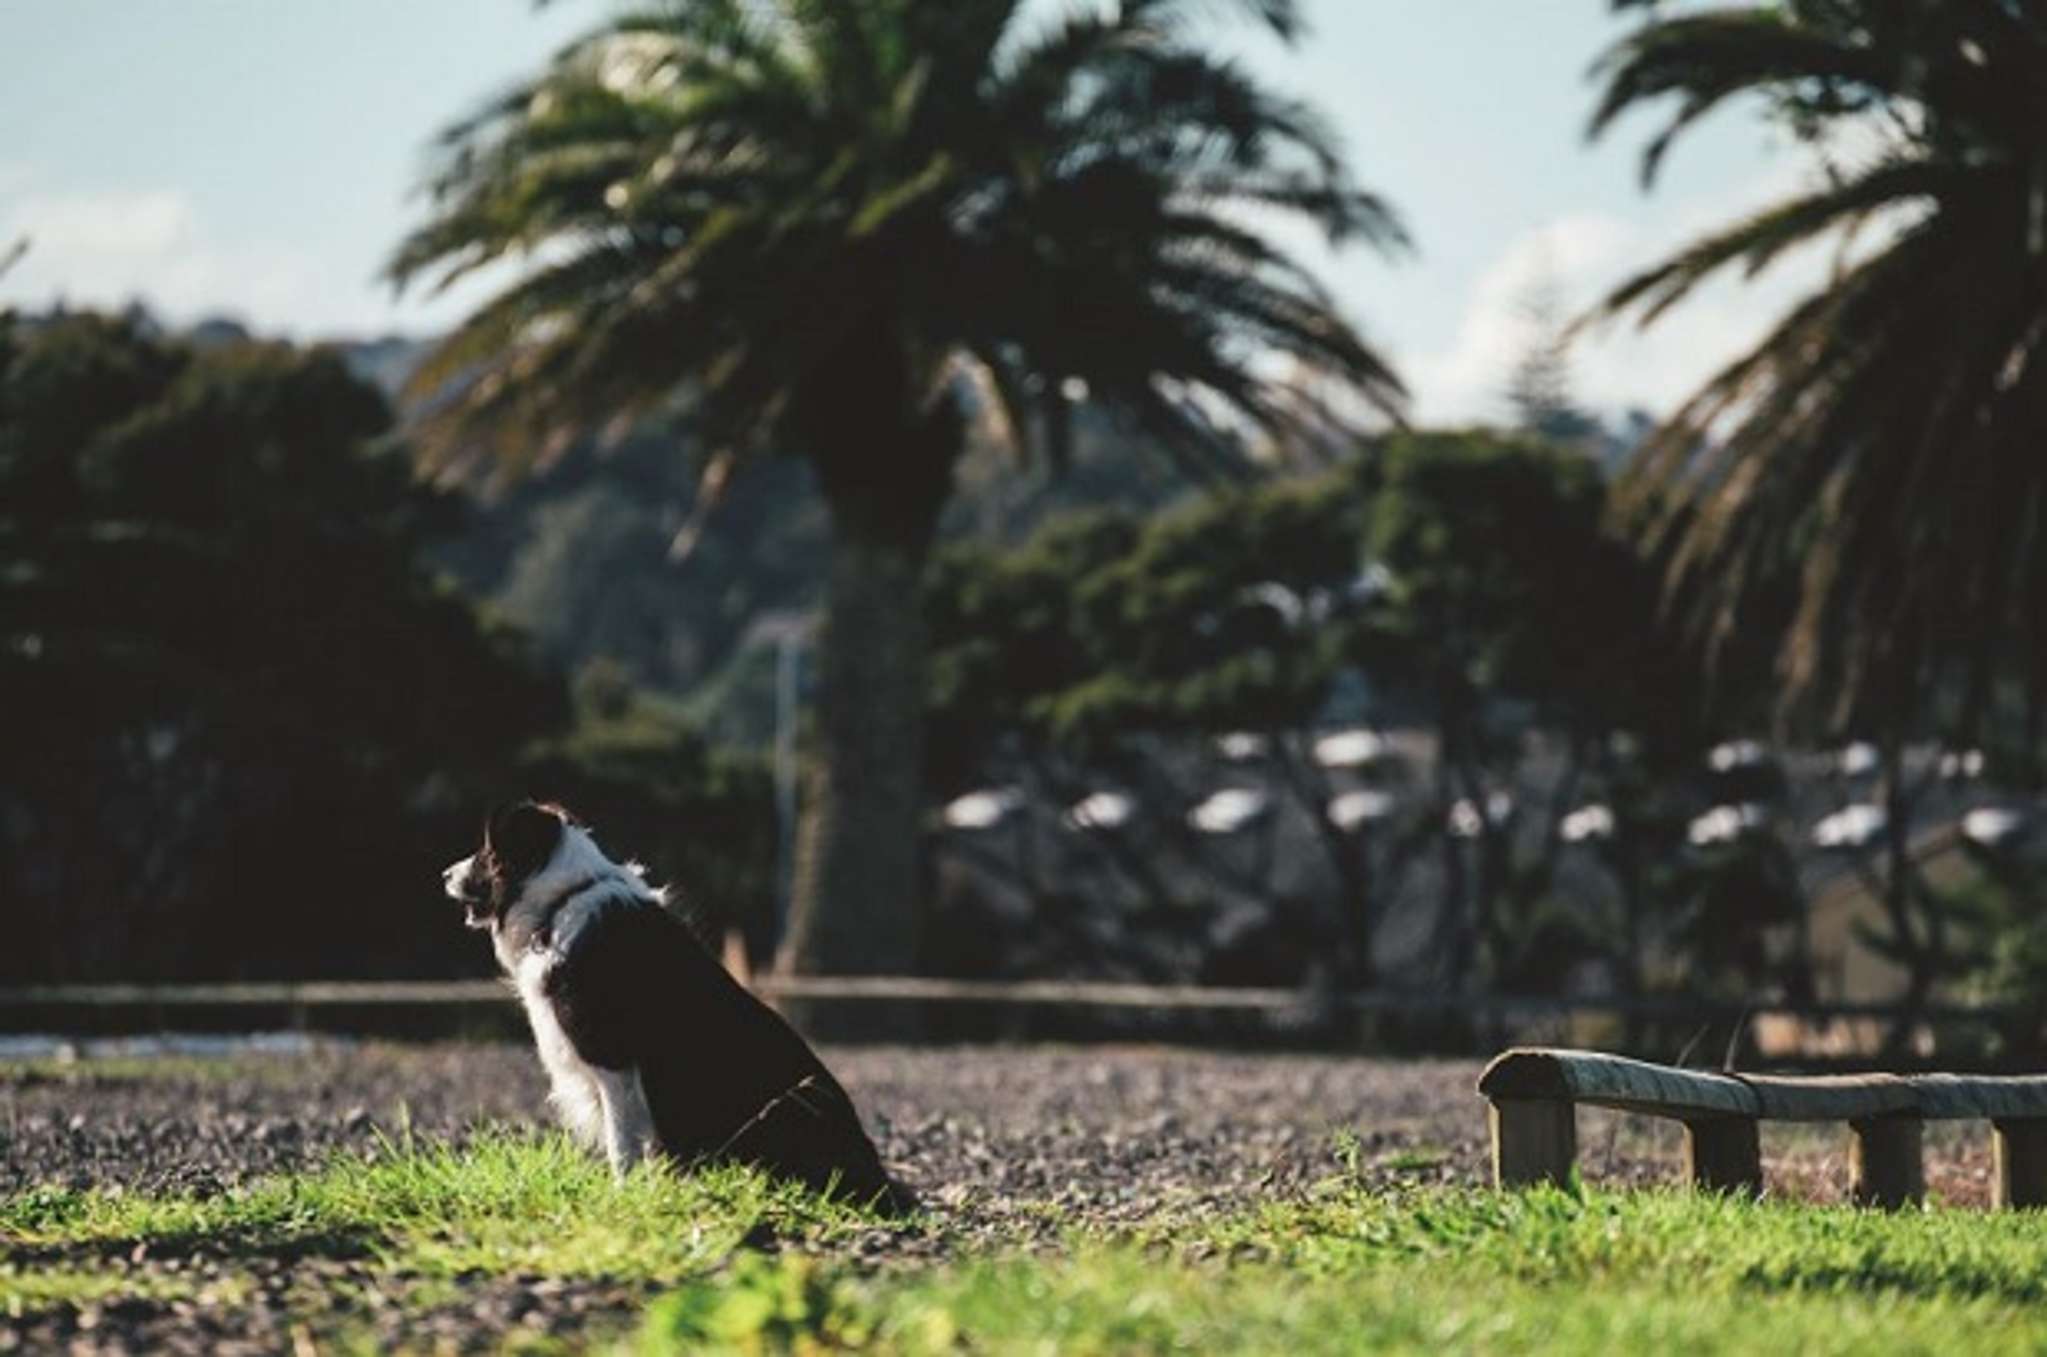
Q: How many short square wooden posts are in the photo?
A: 4